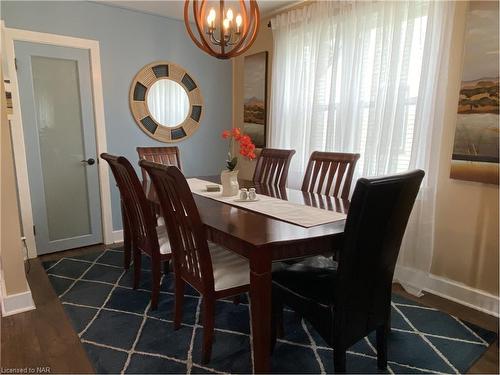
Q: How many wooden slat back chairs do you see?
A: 5